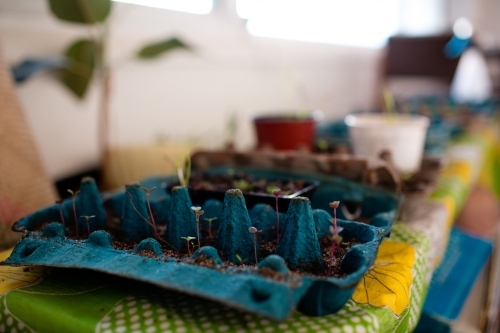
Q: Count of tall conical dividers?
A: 5